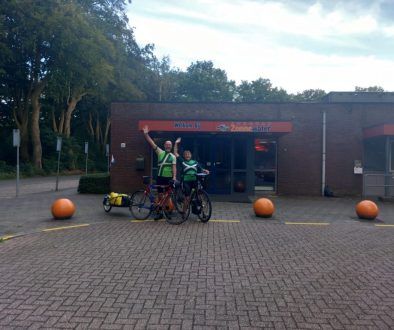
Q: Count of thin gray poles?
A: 4